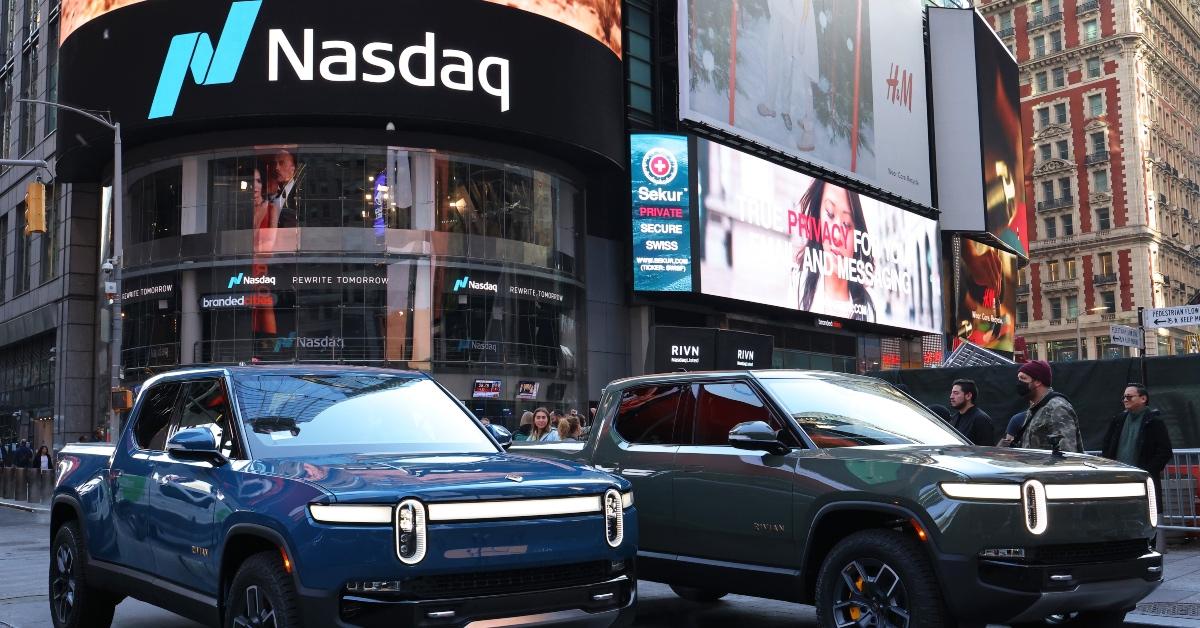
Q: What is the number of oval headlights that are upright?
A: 4